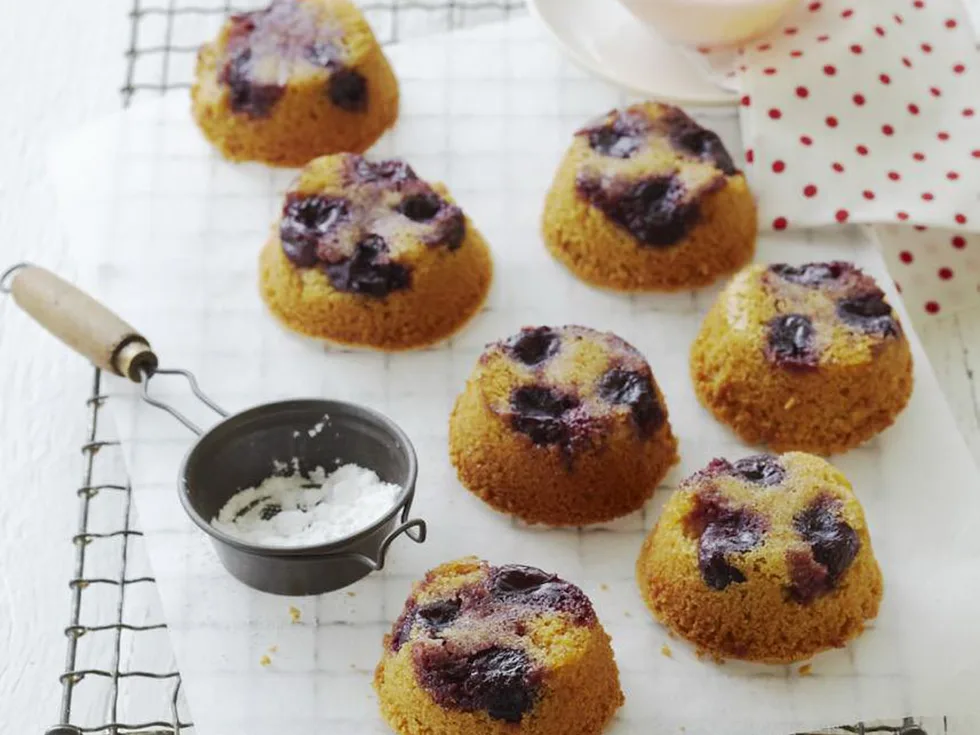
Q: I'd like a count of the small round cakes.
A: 7